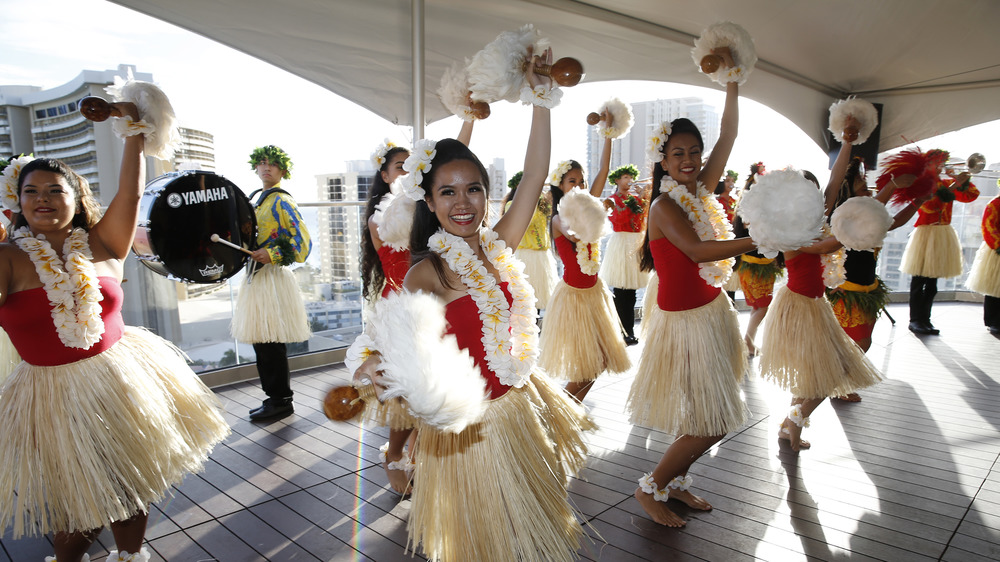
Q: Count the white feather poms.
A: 11